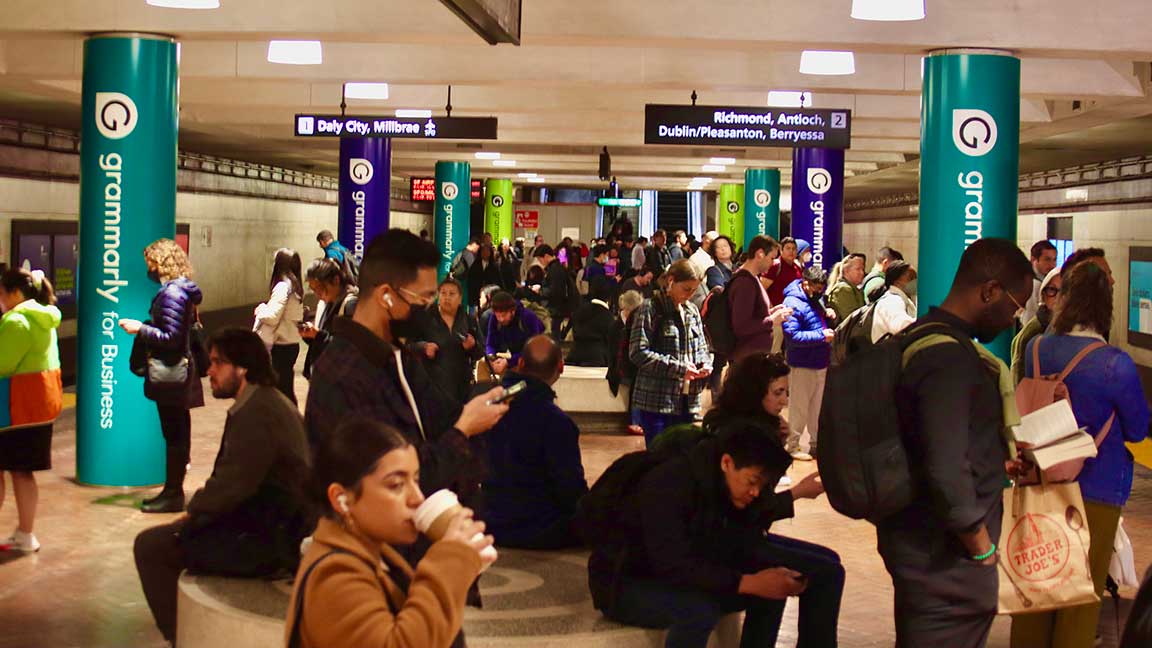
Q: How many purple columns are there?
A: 2